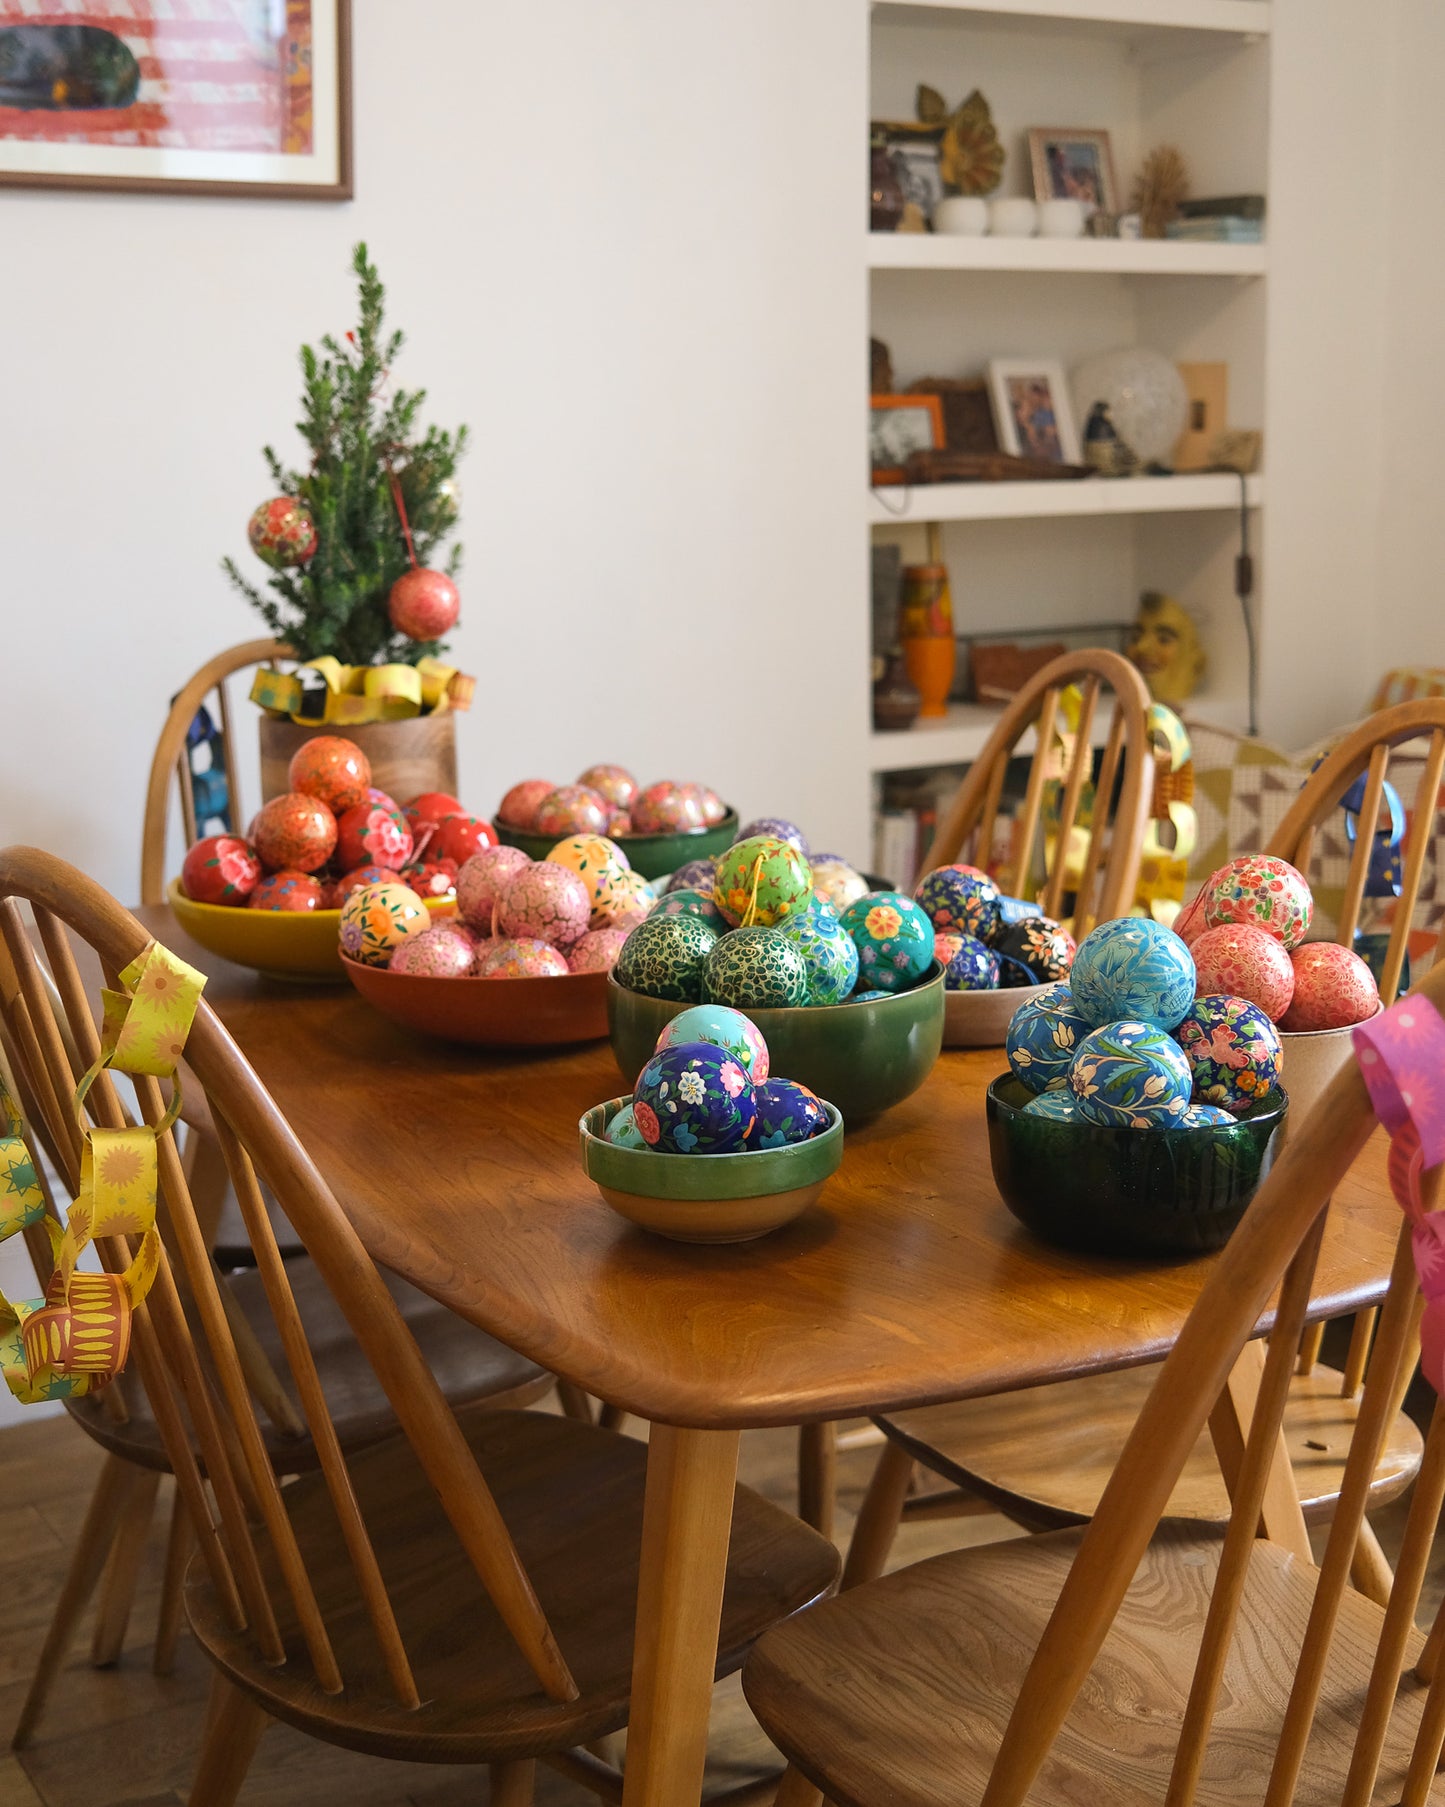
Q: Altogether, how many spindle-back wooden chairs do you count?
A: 6